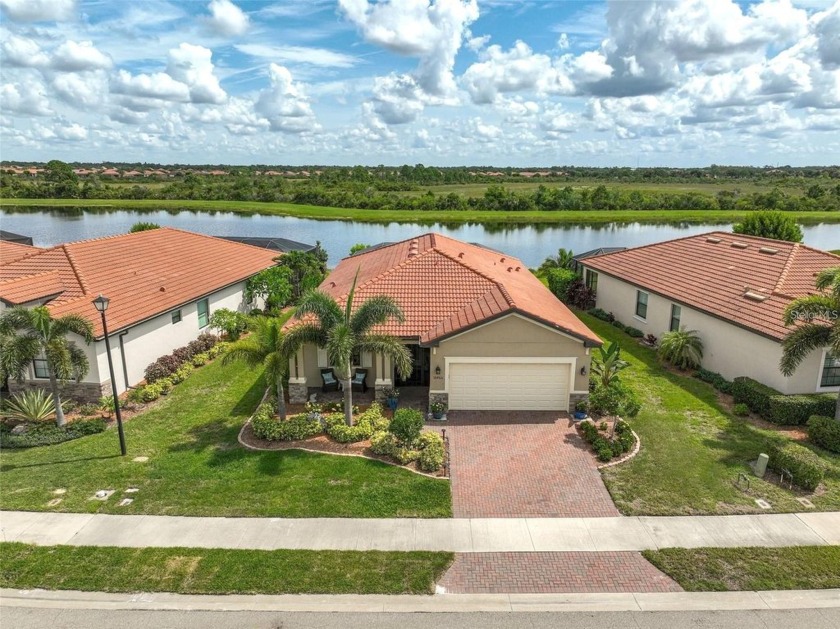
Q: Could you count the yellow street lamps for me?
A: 0